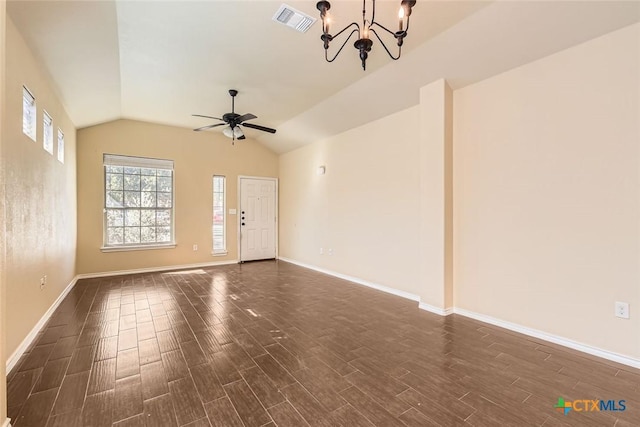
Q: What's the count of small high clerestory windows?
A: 3